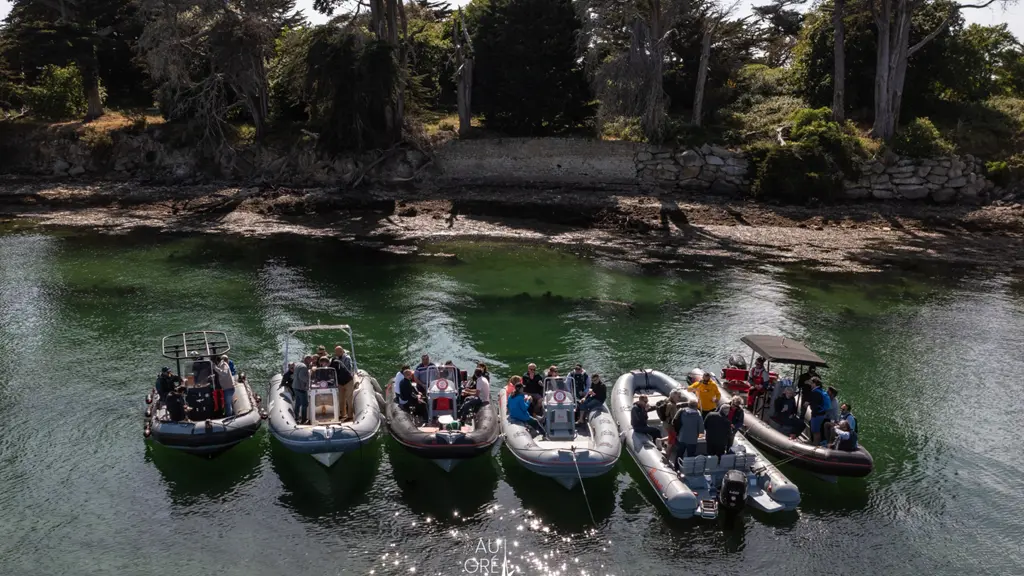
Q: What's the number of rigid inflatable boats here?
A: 6